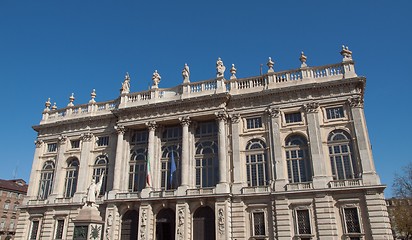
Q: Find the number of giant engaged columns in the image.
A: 4